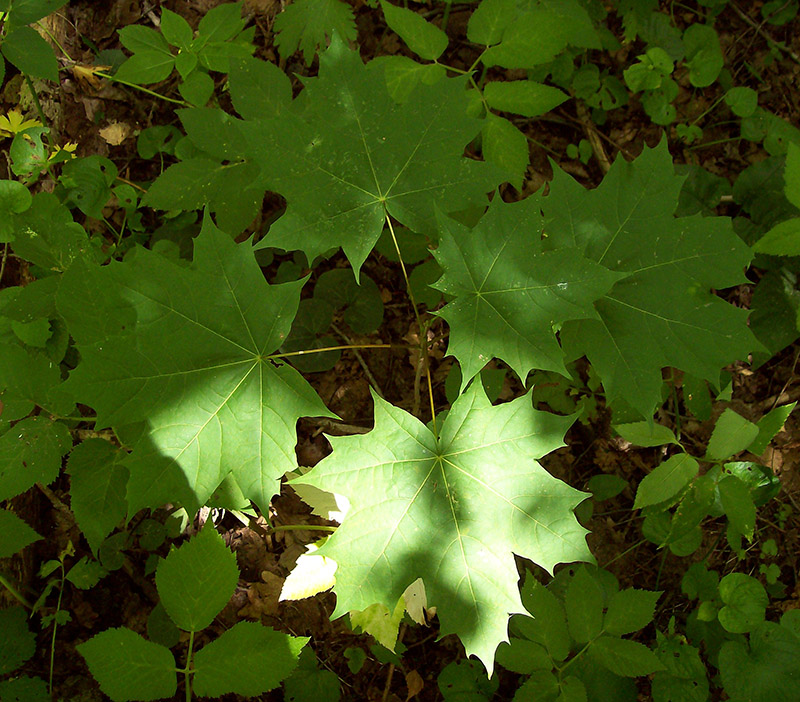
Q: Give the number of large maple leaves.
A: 5